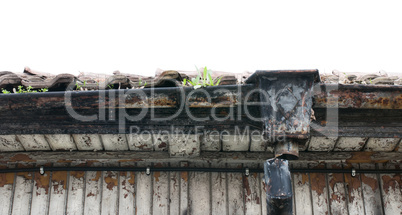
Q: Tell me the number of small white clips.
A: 4